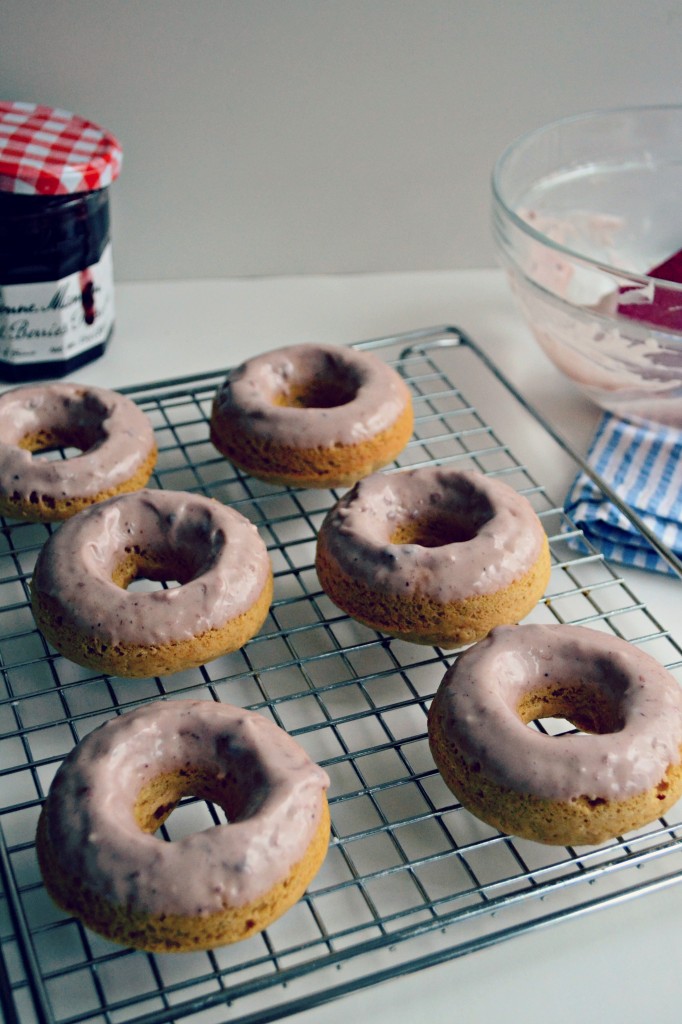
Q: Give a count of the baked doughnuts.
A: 6